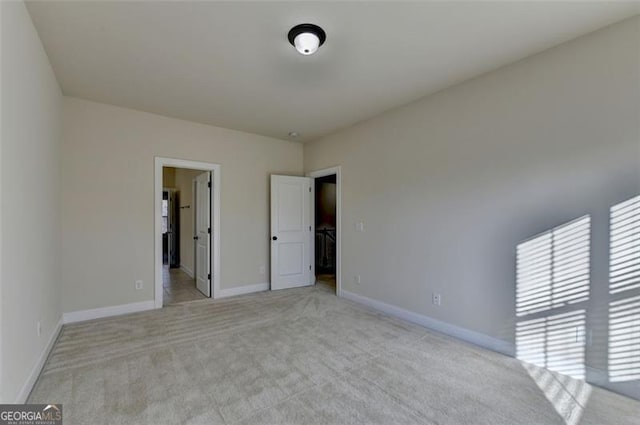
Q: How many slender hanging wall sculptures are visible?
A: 0